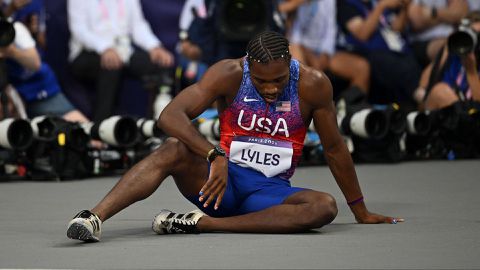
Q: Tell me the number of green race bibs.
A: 0